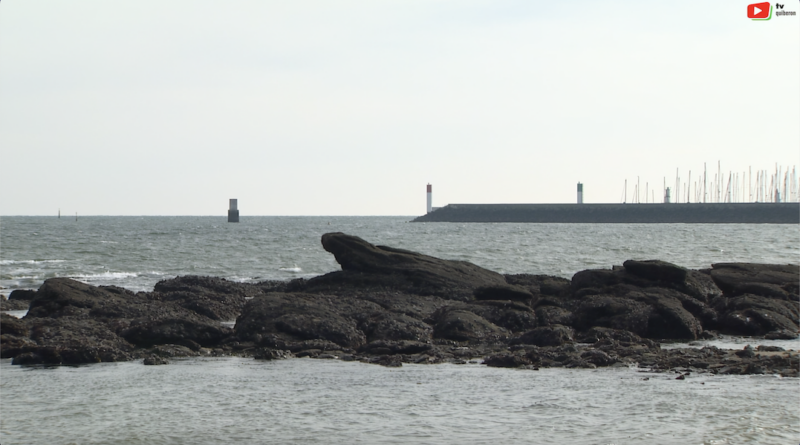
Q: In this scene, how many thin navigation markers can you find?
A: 2